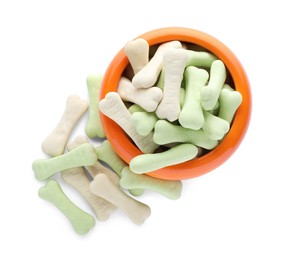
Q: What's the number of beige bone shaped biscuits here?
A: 9